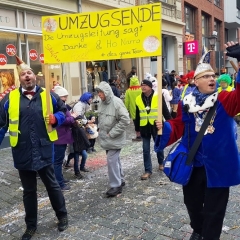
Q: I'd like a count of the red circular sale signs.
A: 4